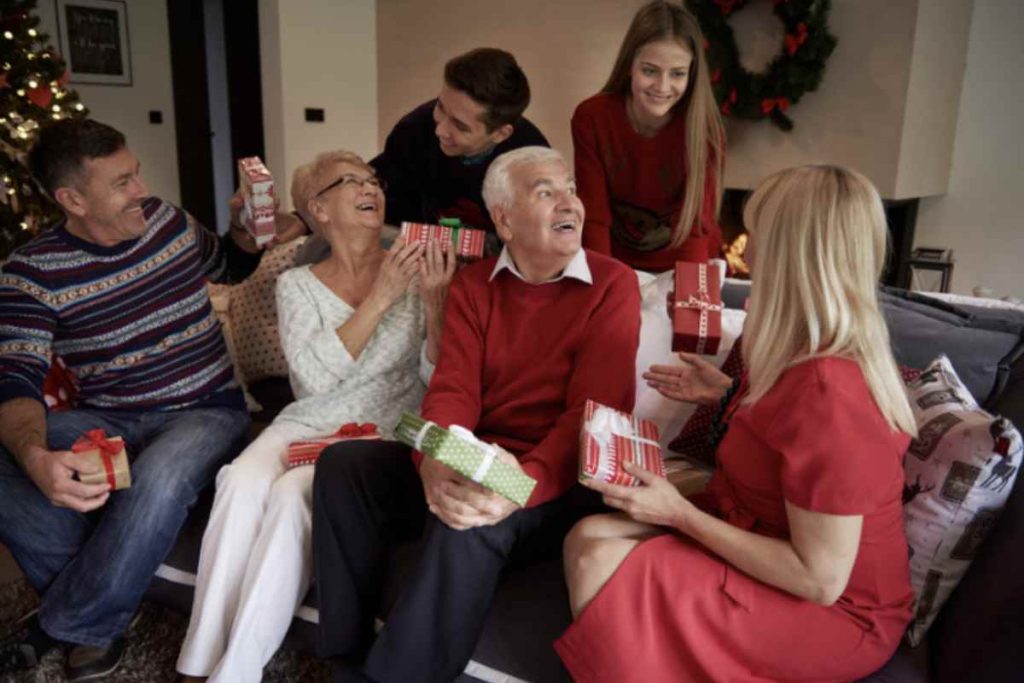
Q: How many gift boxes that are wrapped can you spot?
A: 7